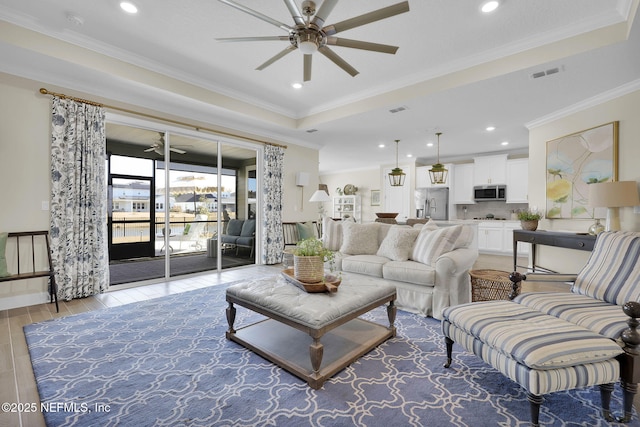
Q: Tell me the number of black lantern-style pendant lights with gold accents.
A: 2